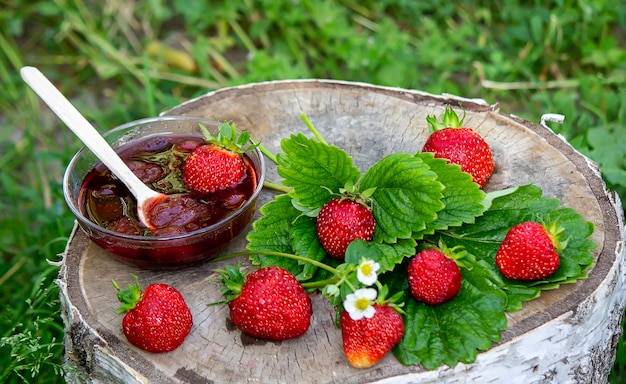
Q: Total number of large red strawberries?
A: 8